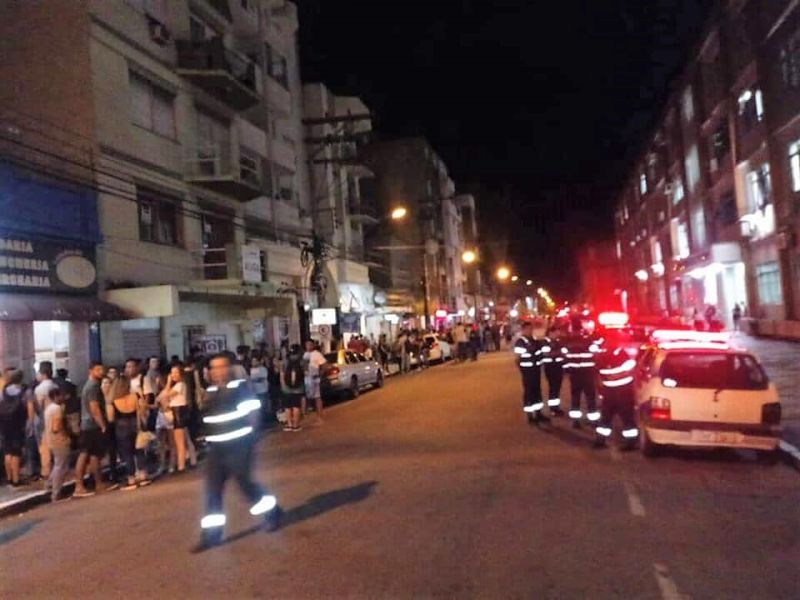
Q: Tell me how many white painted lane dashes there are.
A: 2